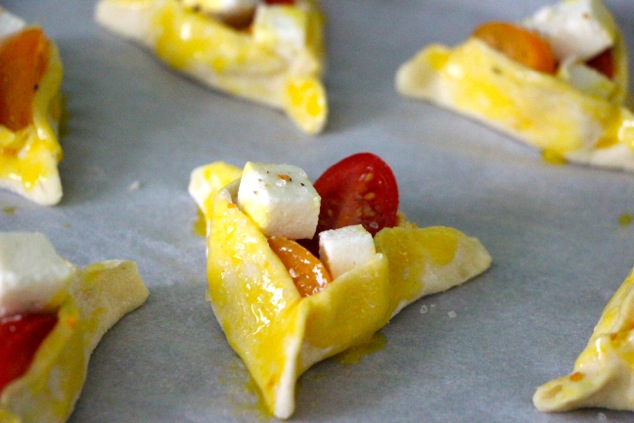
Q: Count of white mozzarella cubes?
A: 8